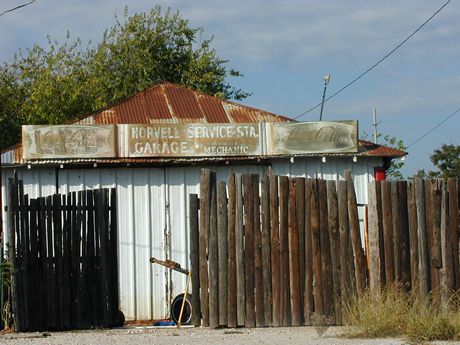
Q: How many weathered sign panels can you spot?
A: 3